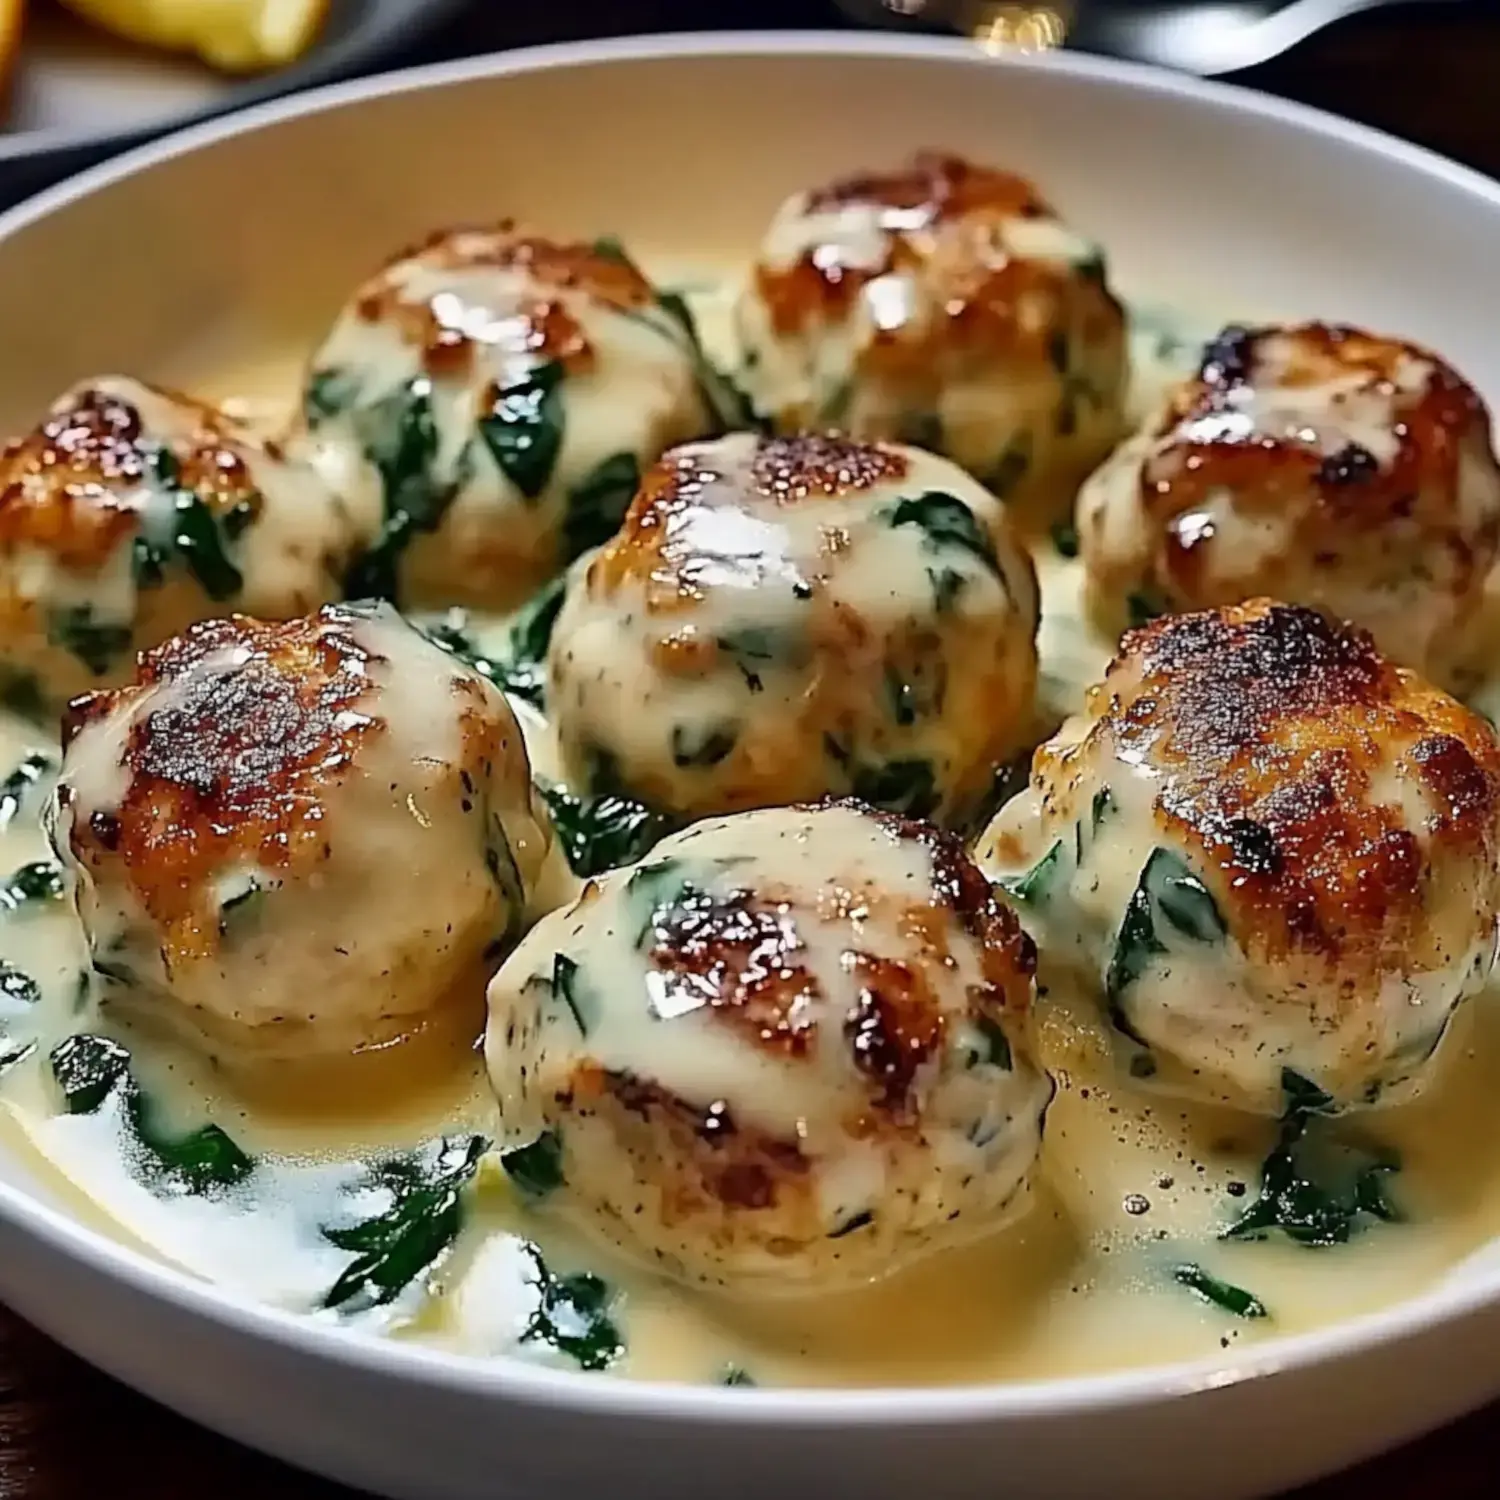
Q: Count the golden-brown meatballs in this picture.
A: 8